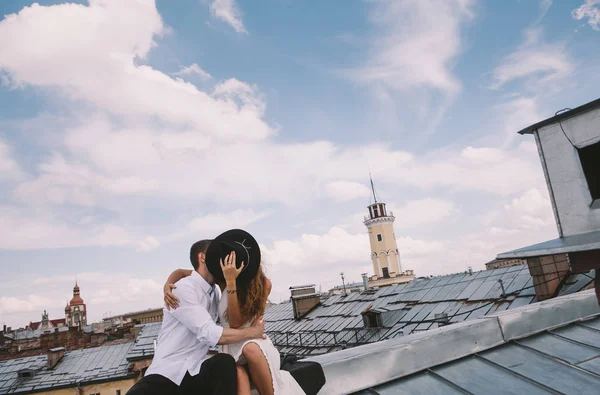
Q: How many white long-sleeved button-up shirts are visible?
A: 1